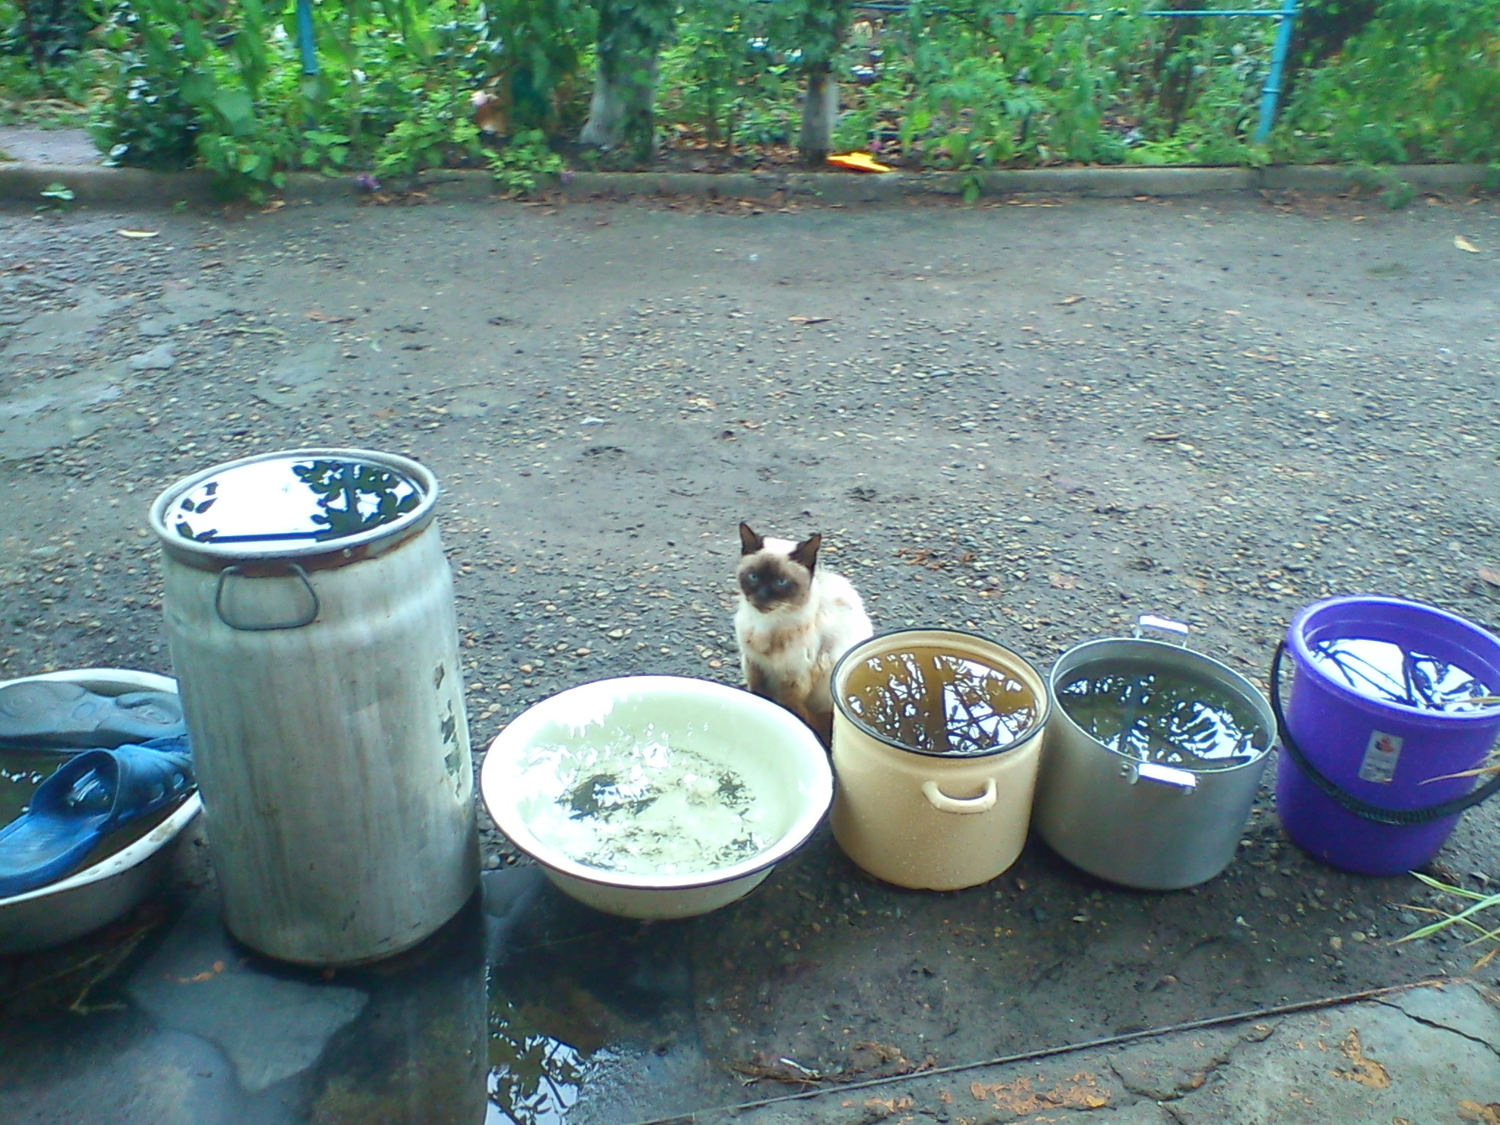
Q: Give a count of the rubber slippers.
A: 2